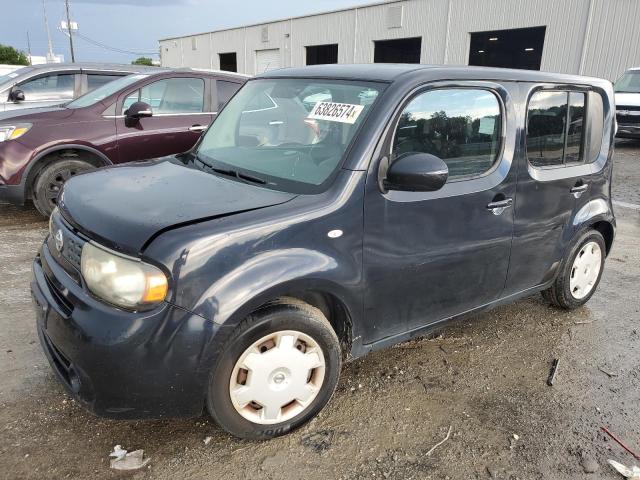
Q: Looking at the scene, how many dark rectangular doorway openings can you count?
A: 4